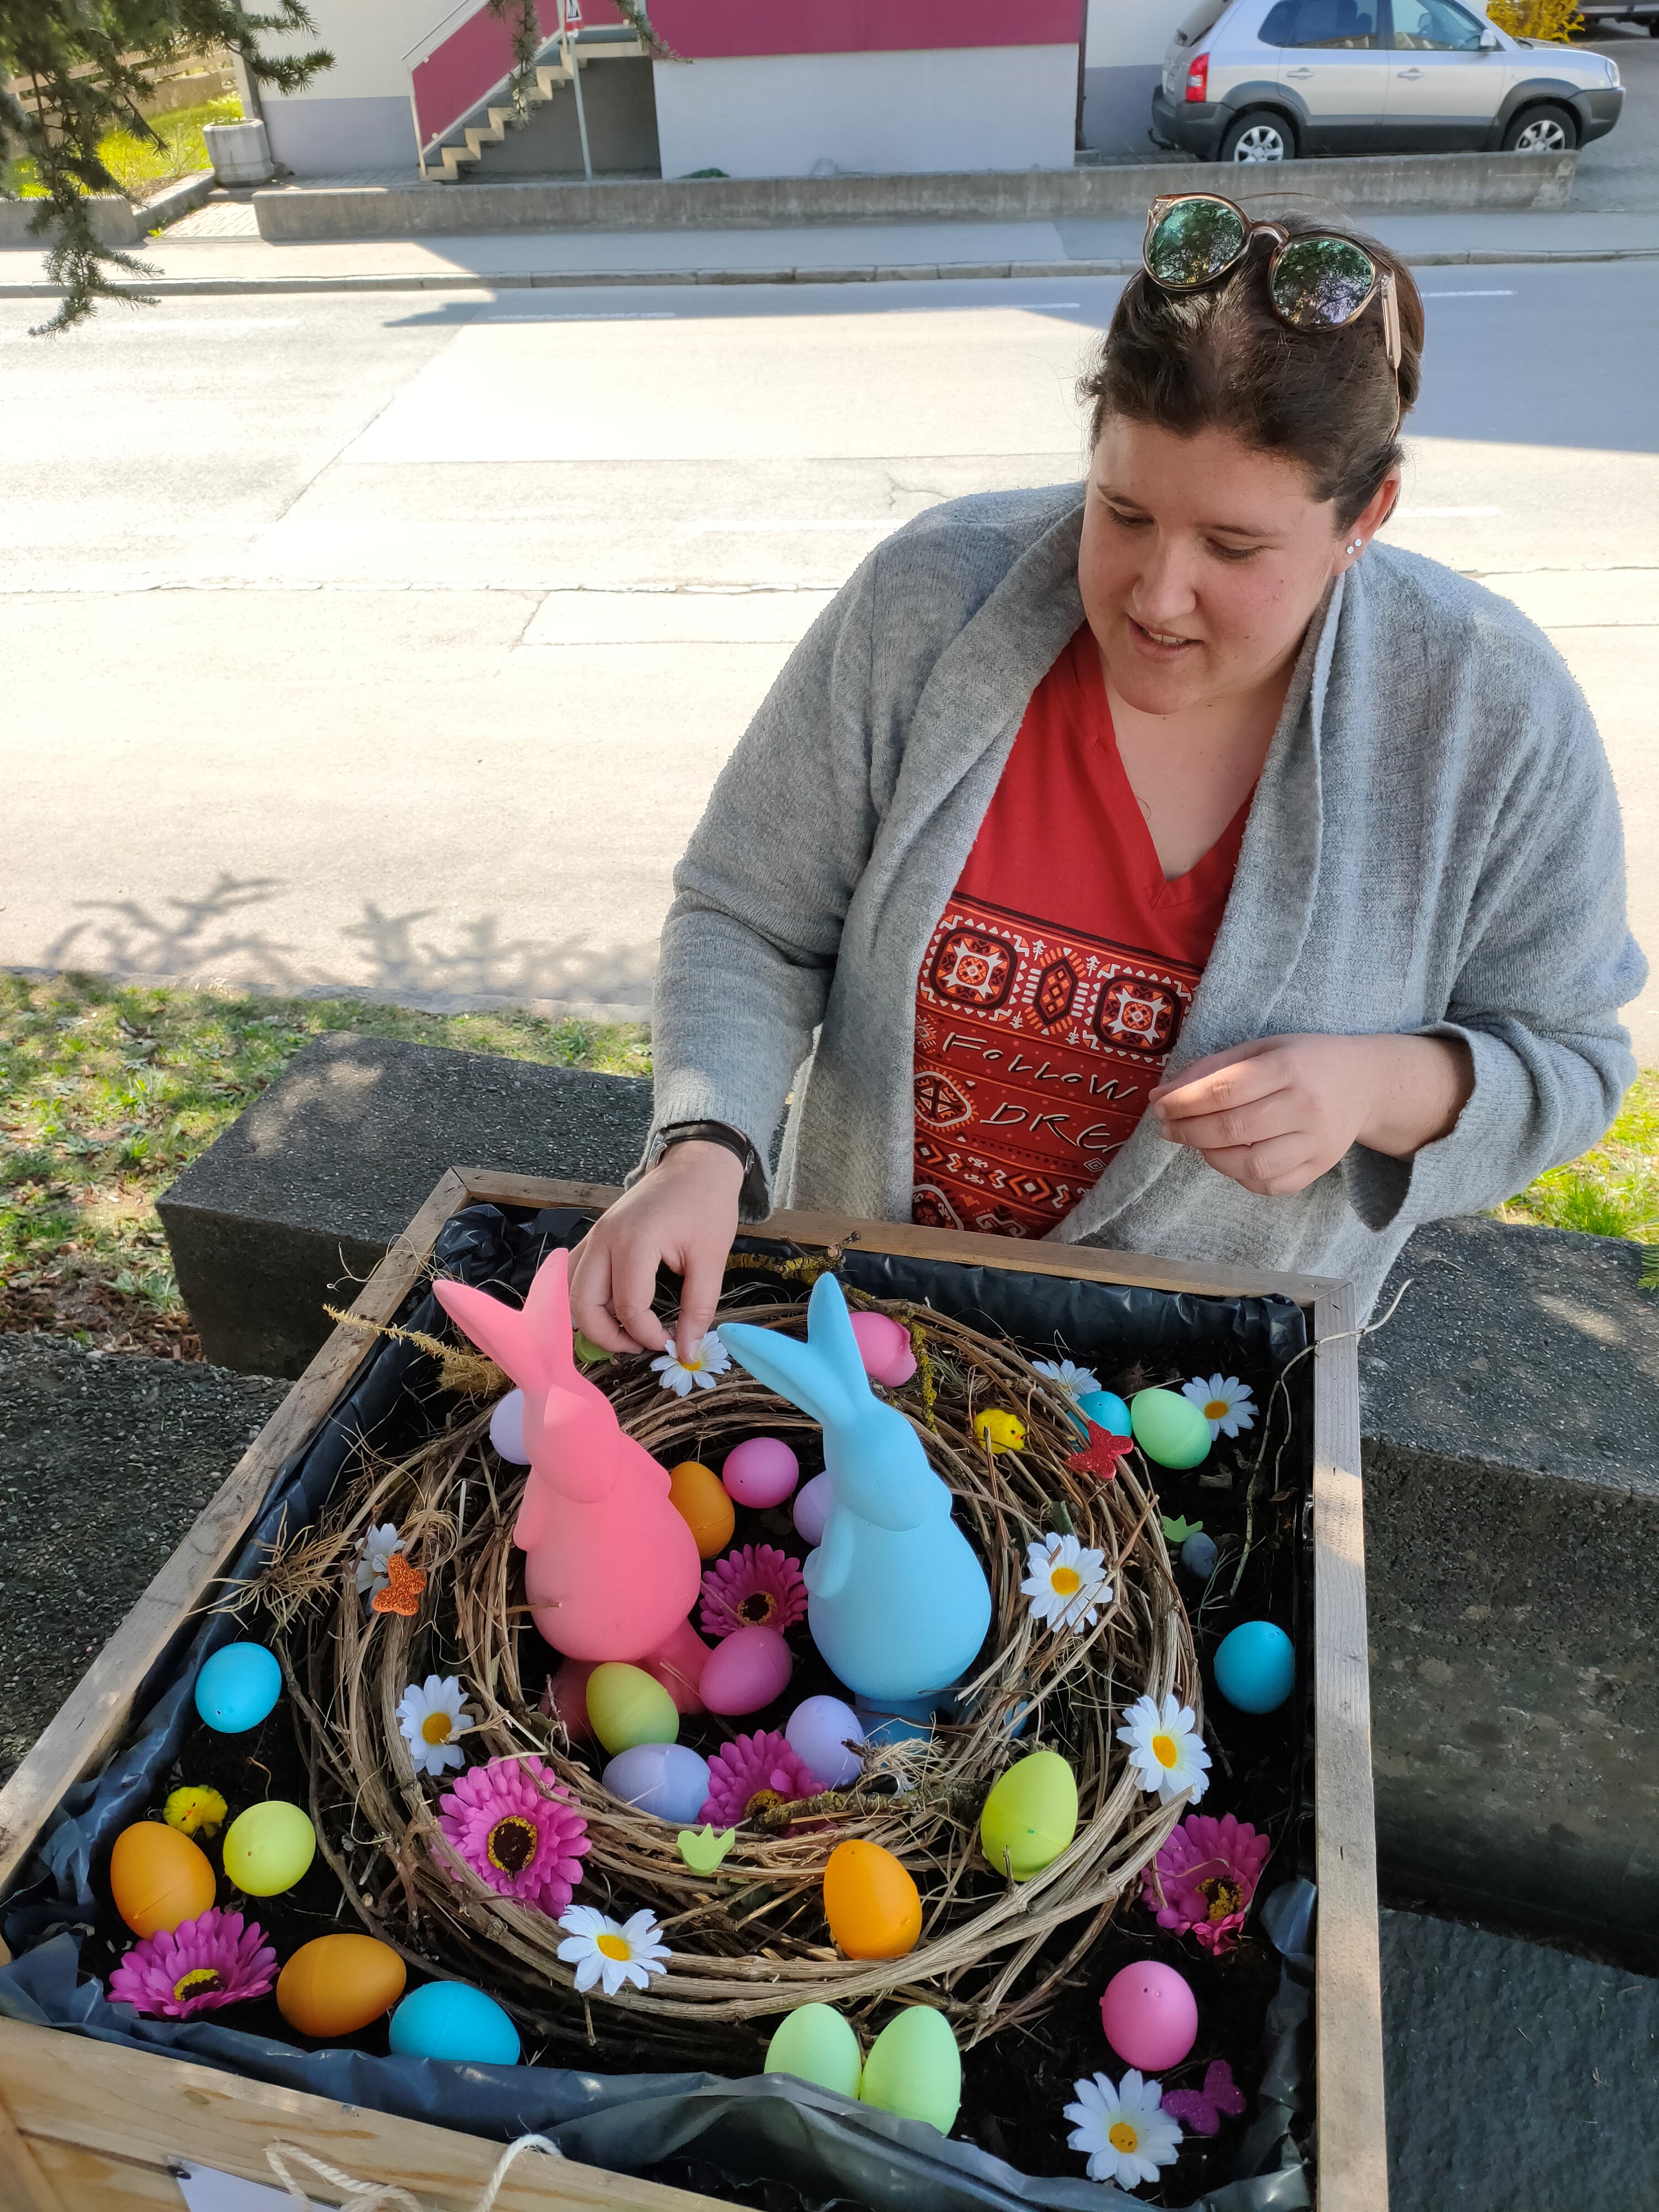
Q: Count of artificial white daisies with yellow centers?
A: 9